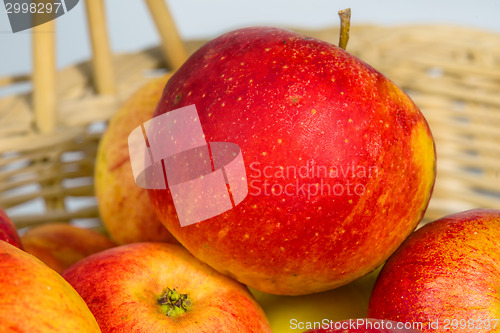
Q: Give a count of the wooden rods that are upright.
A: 3